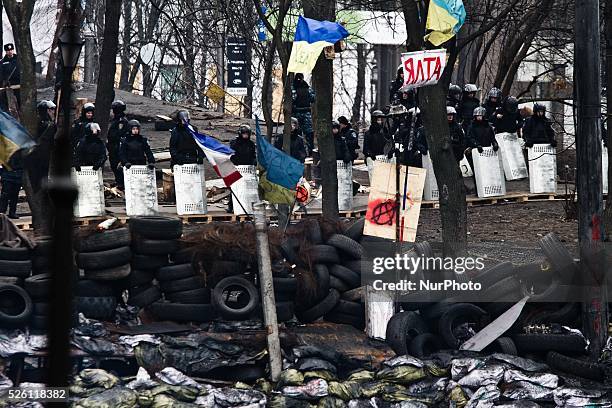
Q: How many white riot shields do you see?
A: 11